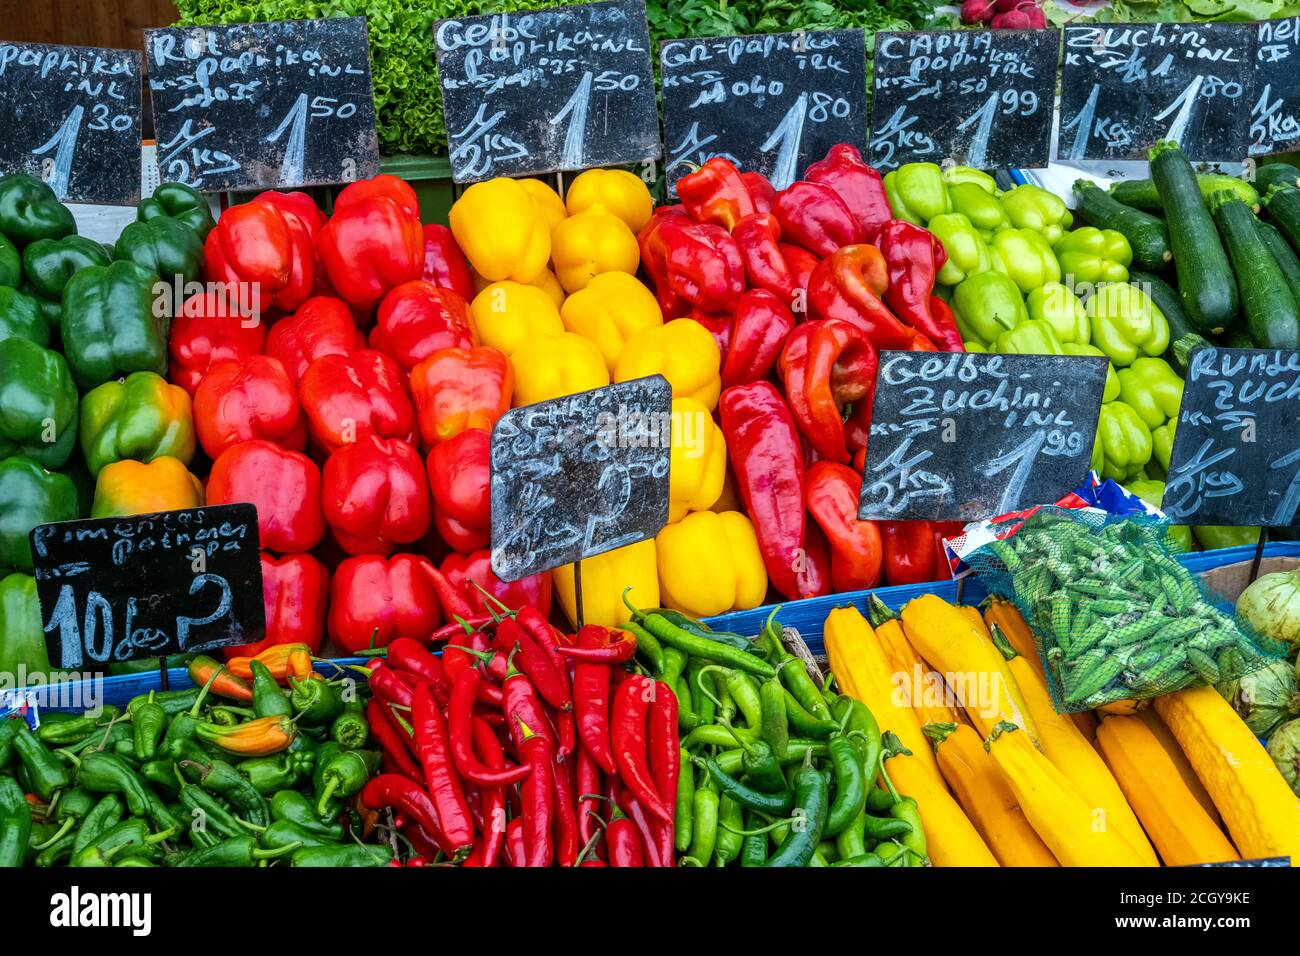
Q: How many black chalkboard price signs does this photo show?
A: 11